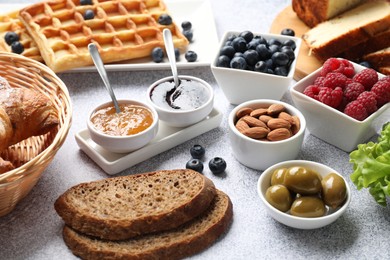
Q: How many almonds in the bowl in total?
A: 11